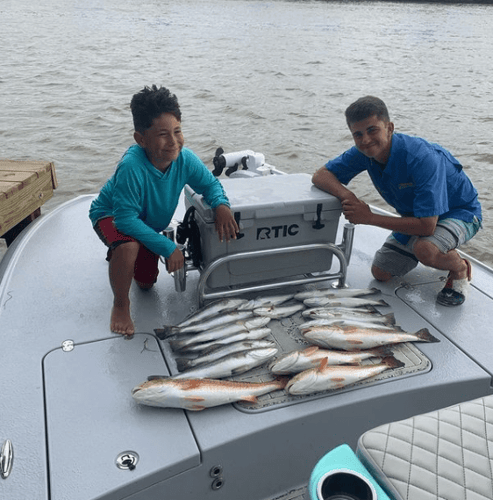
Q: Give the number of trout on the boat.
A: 13